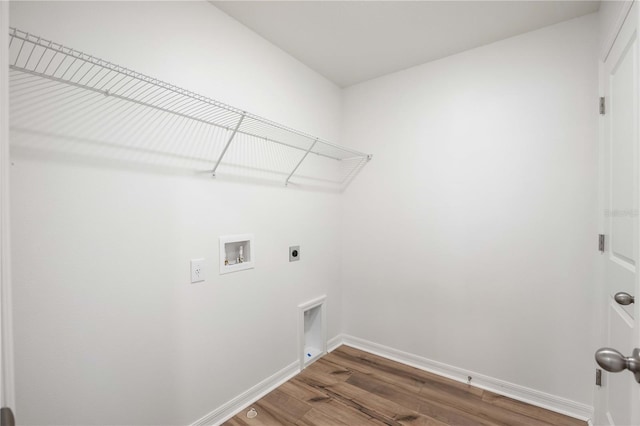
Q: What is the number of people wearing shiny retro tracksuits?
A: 0